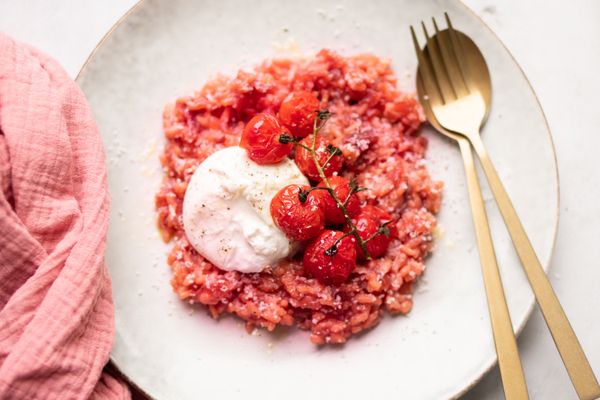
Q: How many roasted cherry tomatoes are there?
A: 7